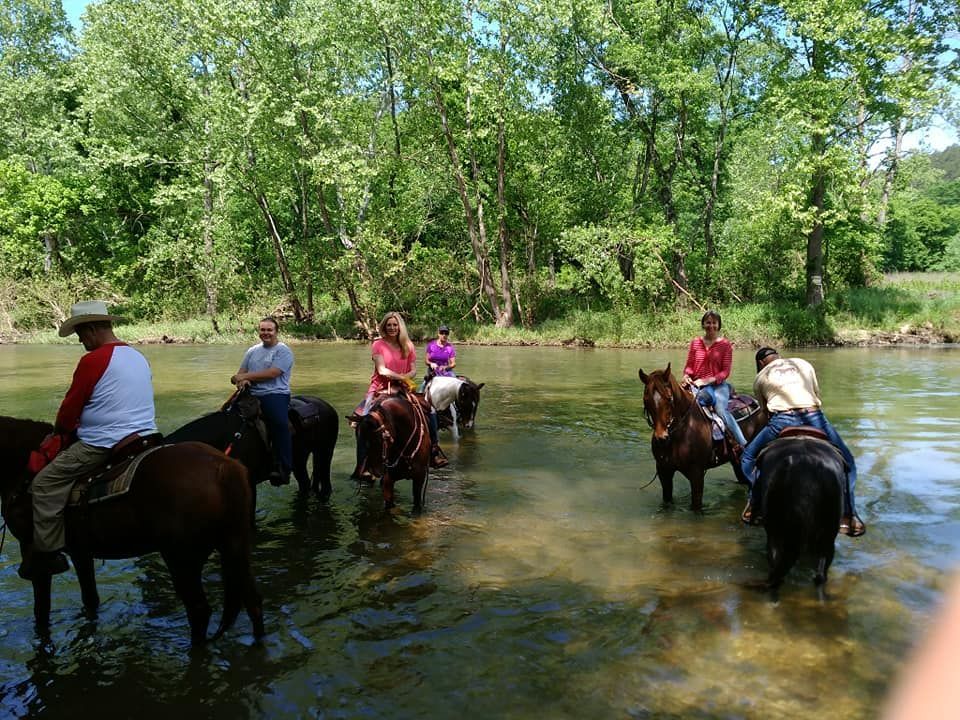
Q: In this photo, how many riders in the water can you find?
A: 6